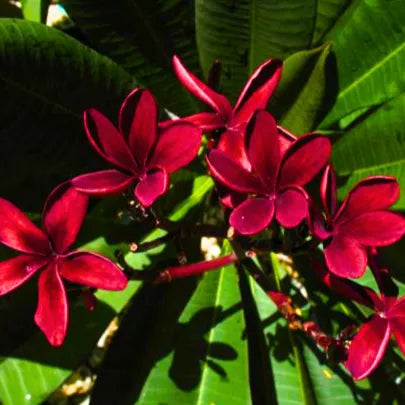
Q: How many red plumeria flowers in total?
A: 6